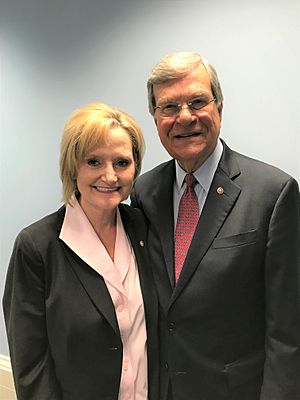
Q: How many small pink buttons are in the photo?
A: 2